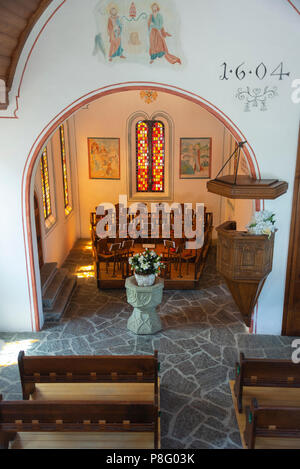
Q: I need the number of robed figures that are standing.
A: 2